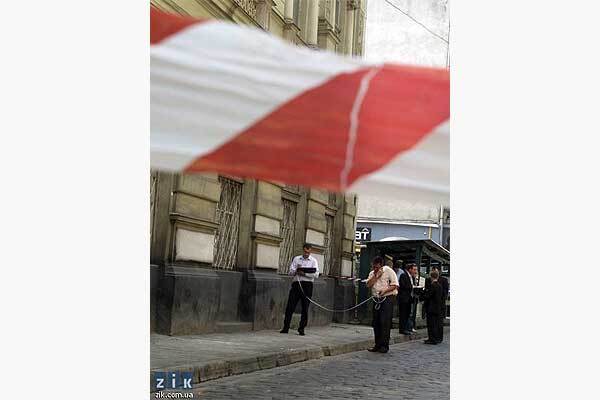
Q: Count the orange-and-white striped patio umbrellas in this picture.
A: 0